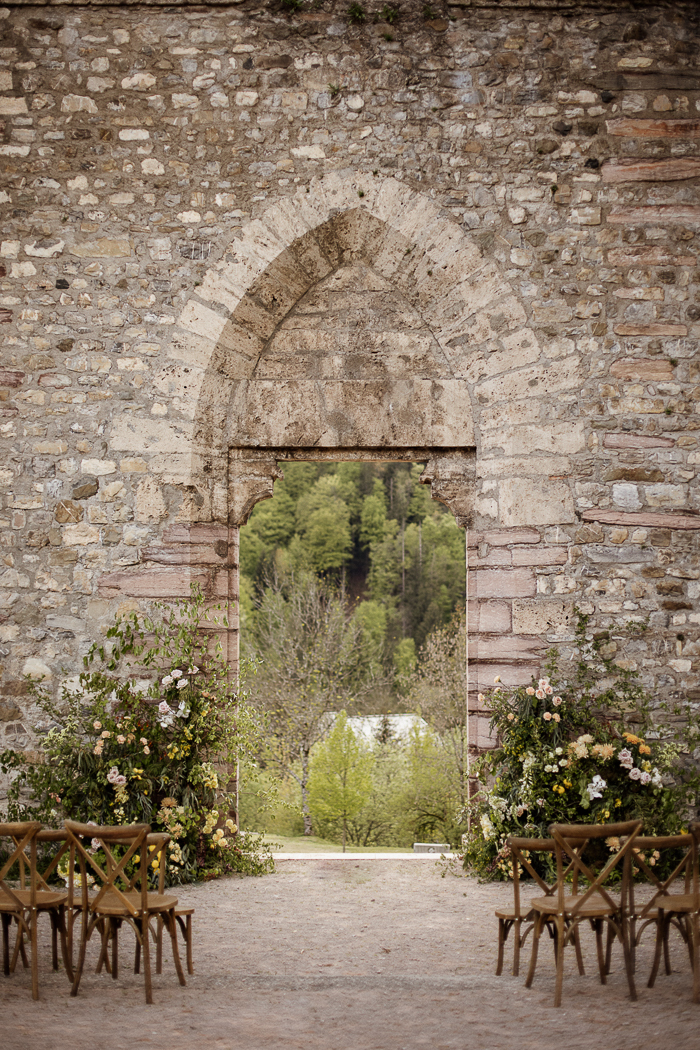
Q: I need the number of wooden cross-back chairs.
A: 8